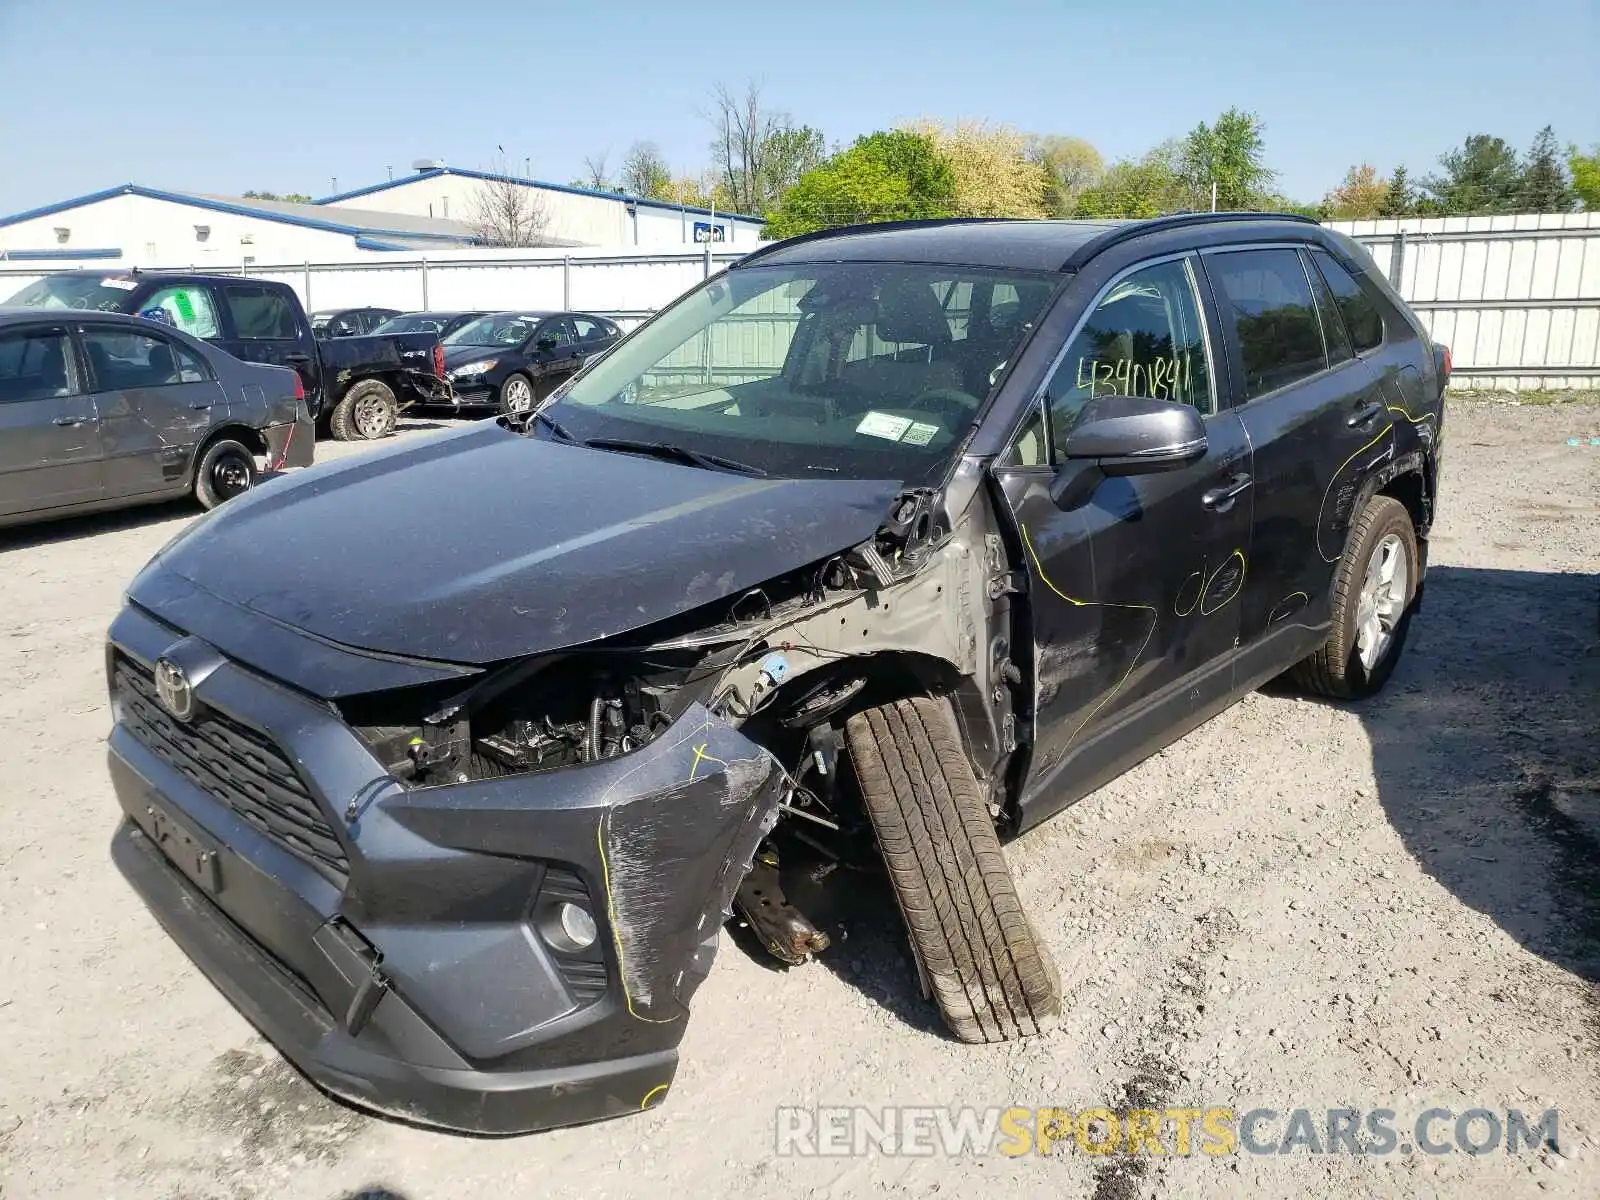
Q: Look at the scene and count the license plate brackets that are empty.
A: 1